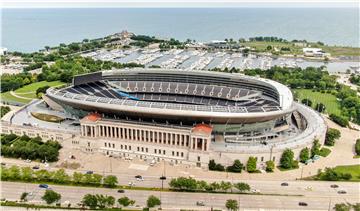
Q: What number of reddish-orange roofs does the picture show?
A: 2